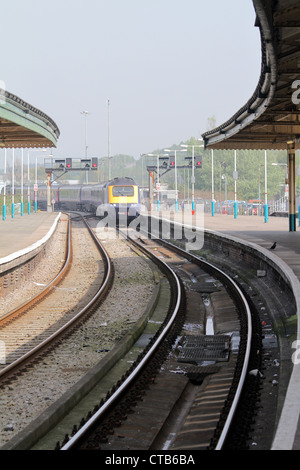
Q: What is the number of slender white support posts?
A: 11